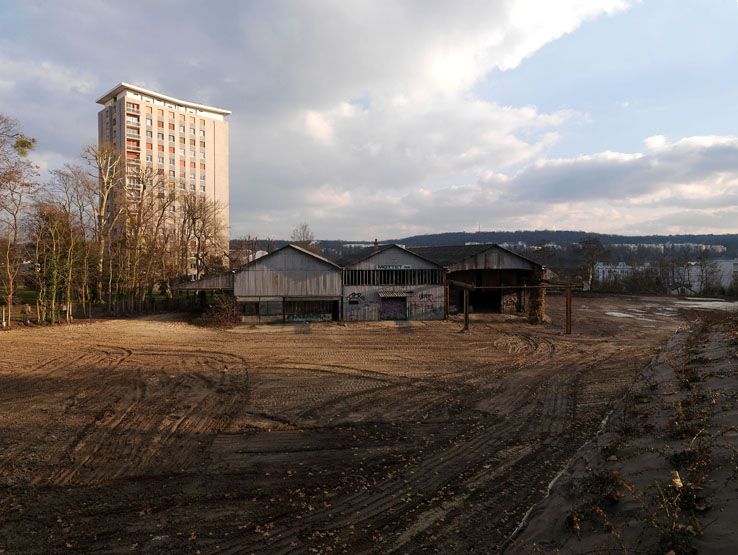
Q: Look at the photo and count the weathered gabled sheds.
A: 3